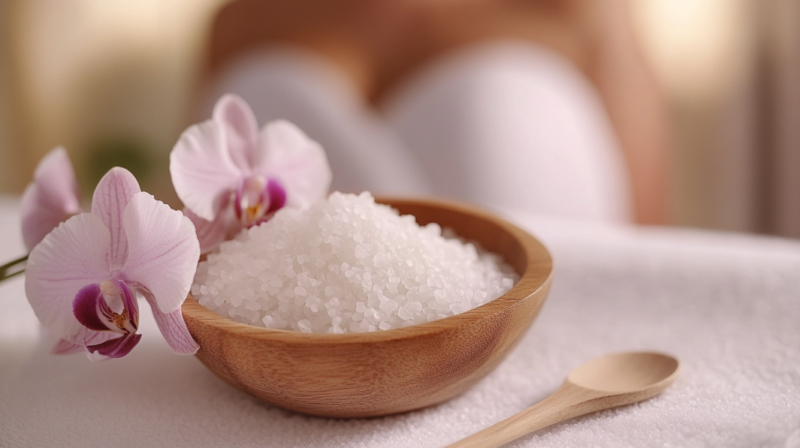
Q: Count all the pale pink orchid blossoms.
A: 3